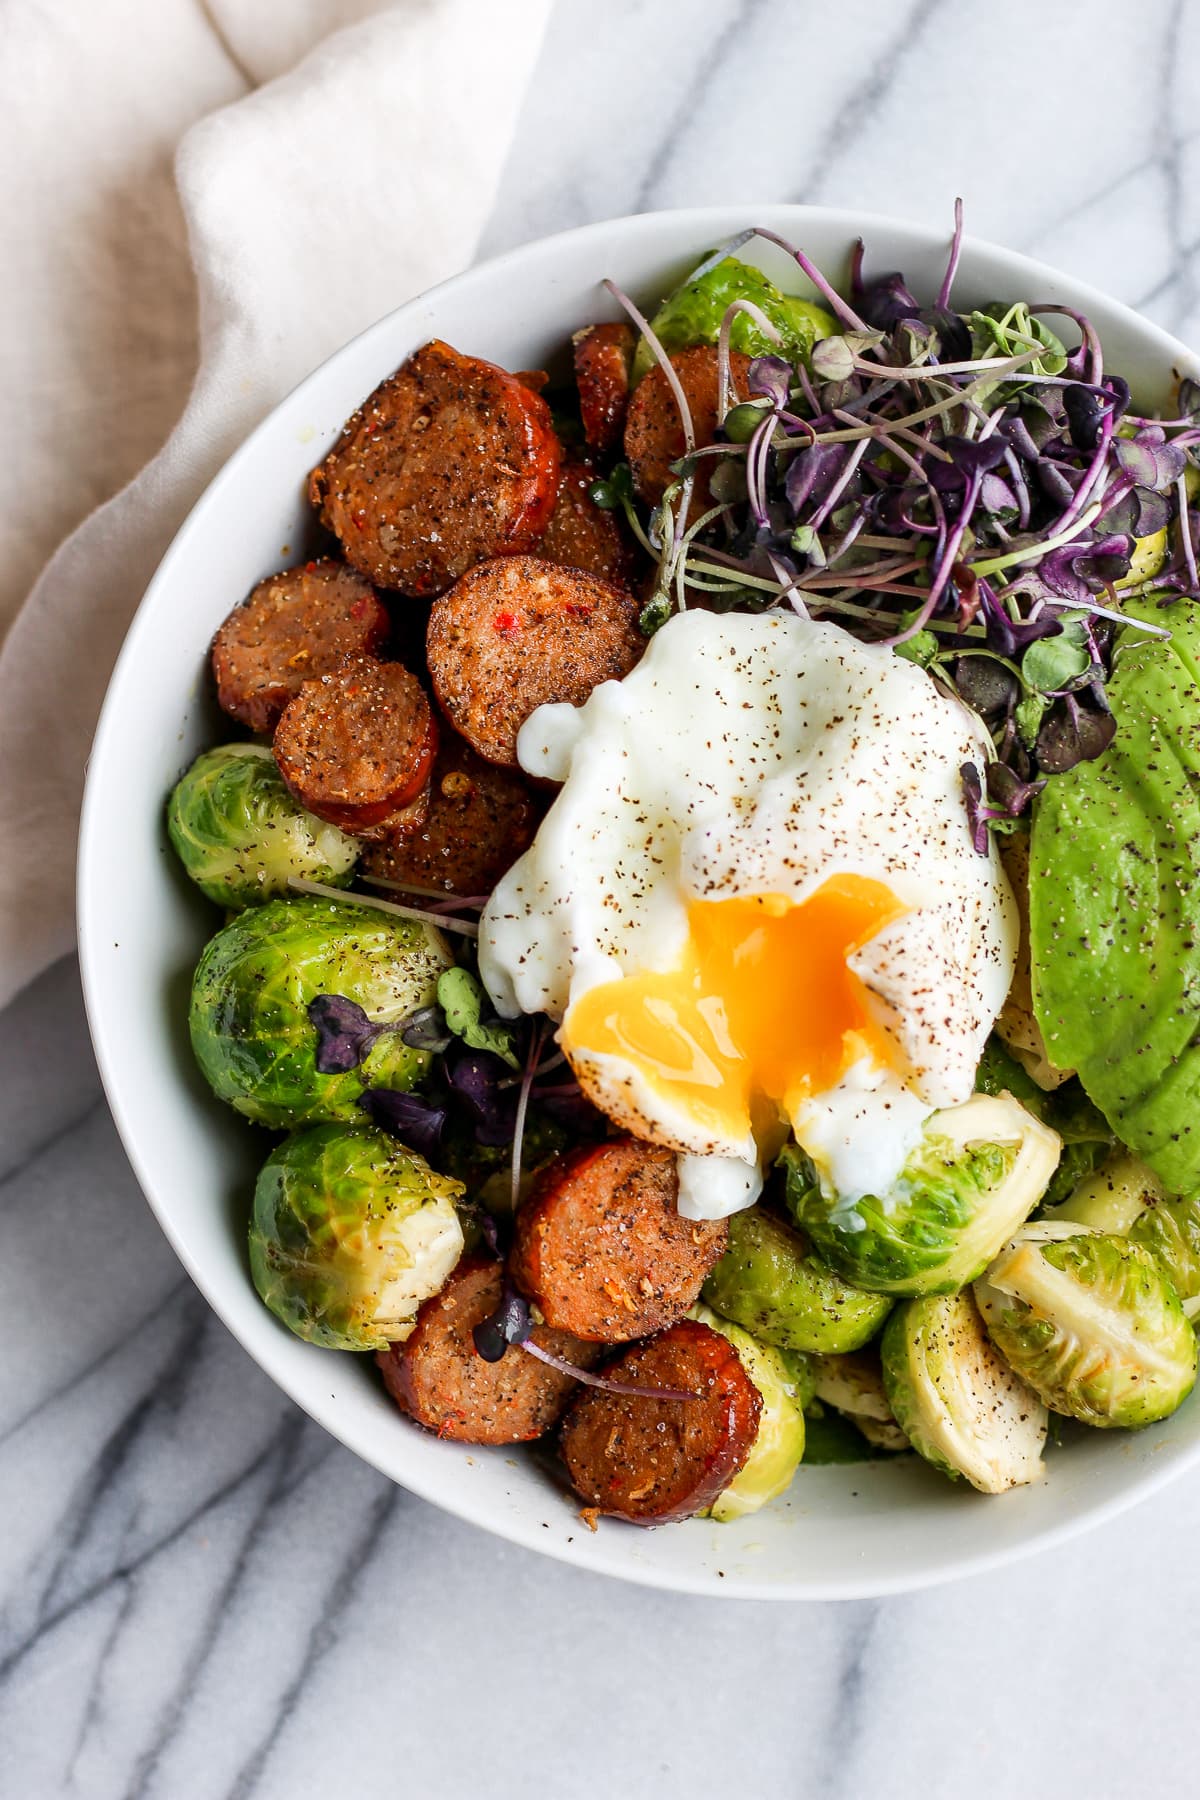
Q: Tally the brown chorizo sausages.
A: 11